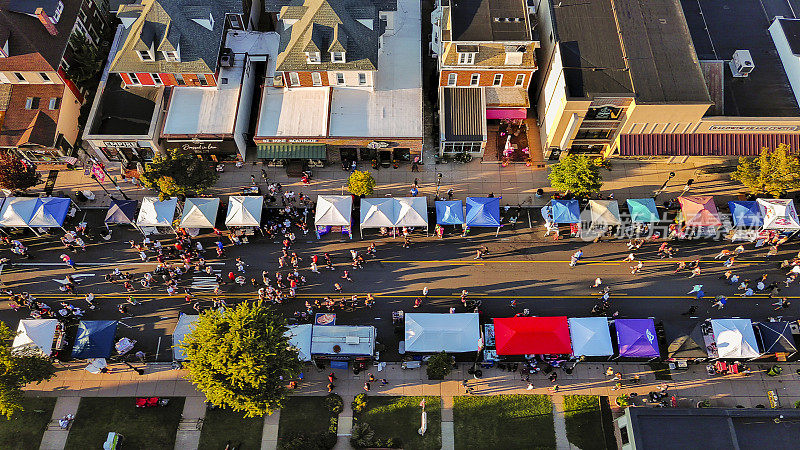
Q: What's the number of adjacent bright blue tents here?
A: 2